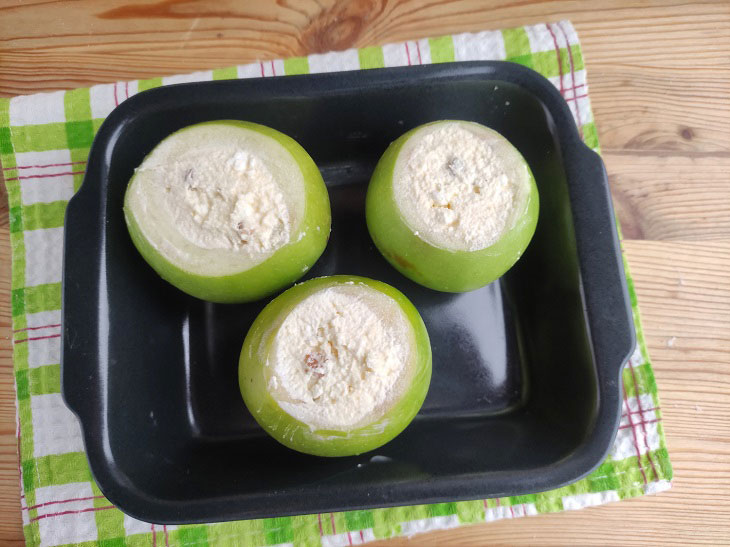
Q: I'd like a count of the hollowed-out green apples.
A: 3